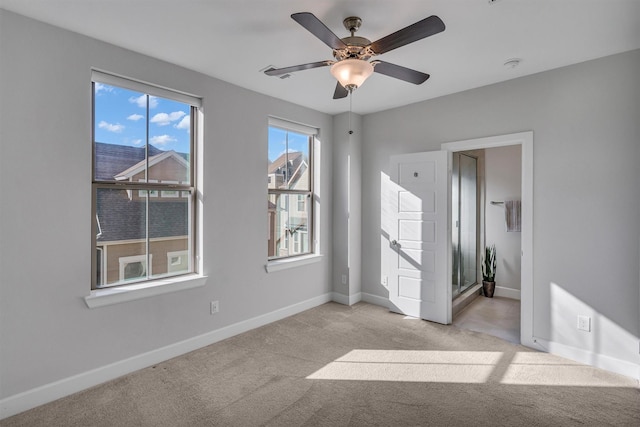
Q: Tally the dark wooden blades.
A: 5